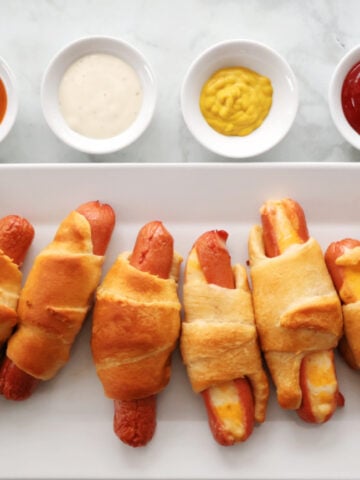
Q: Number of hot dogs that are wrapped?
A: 6